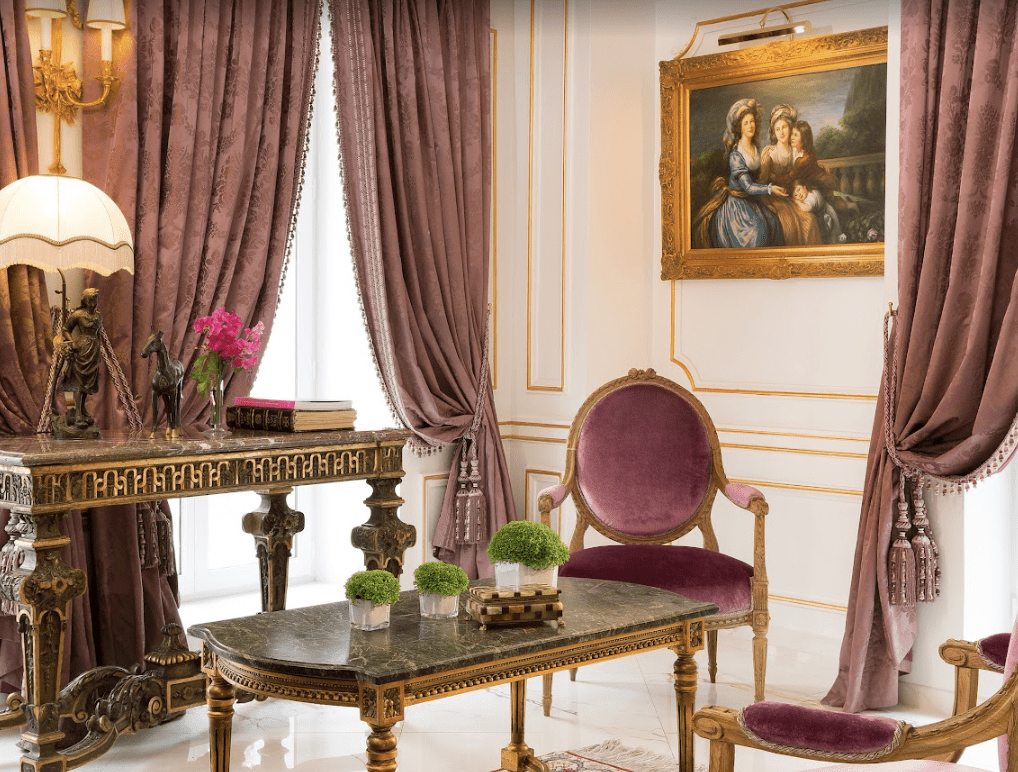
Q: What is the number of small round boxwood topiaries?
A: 3